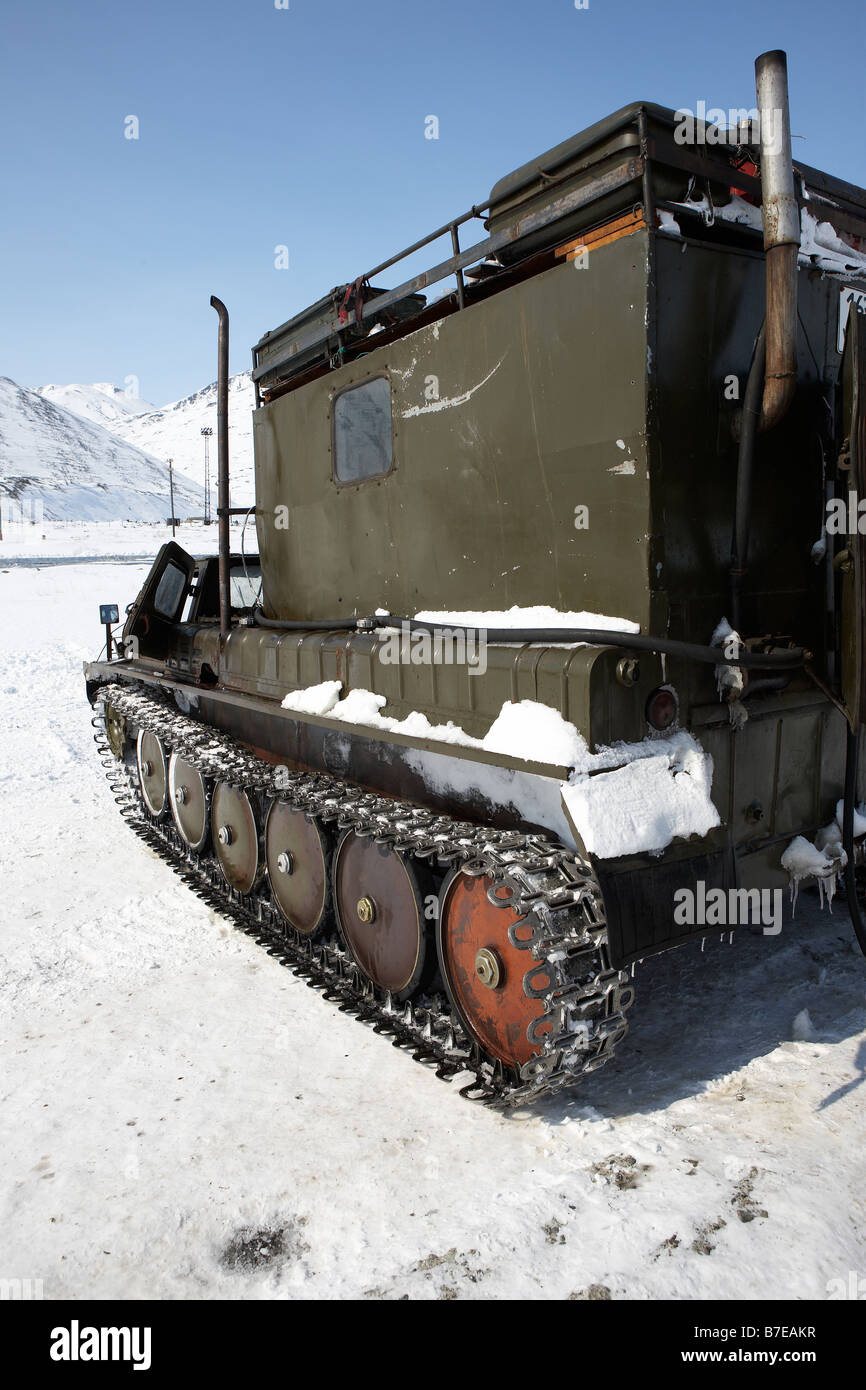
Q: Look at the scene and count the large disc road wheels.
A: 6